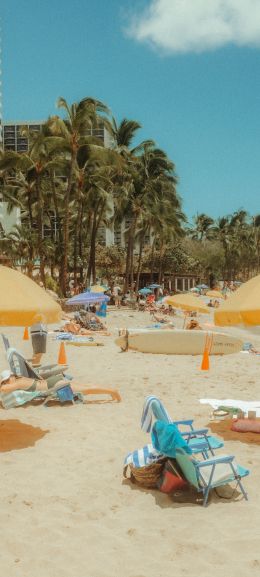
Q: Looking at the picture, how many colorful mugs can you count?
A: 0